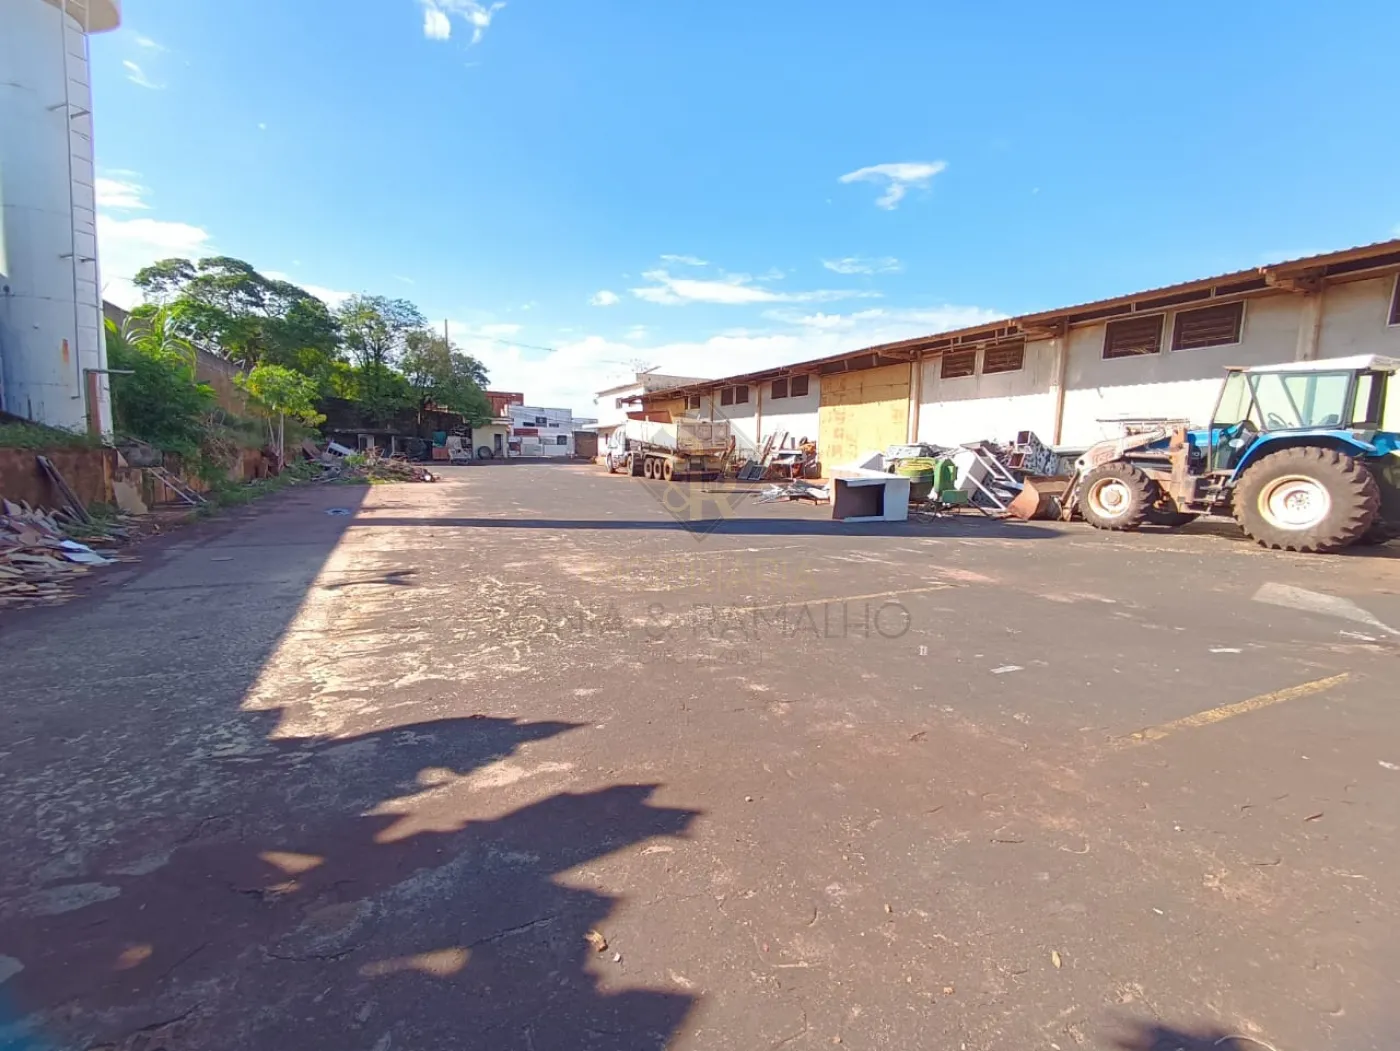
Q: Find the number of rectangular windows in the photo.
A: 11